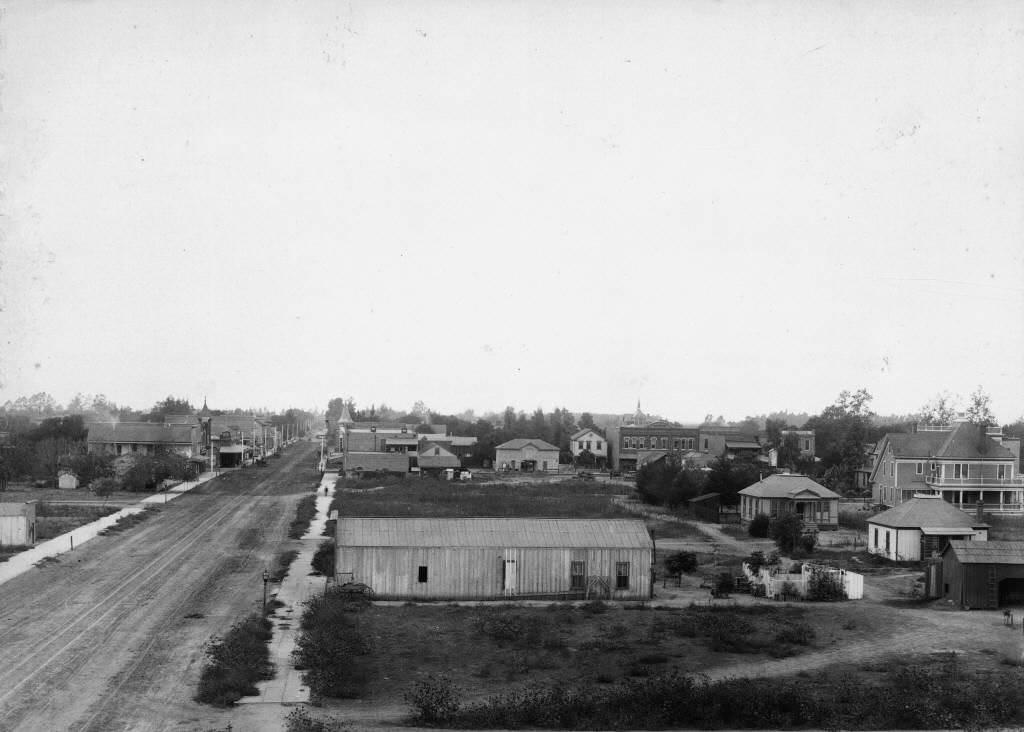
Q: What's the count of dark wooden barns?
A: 1